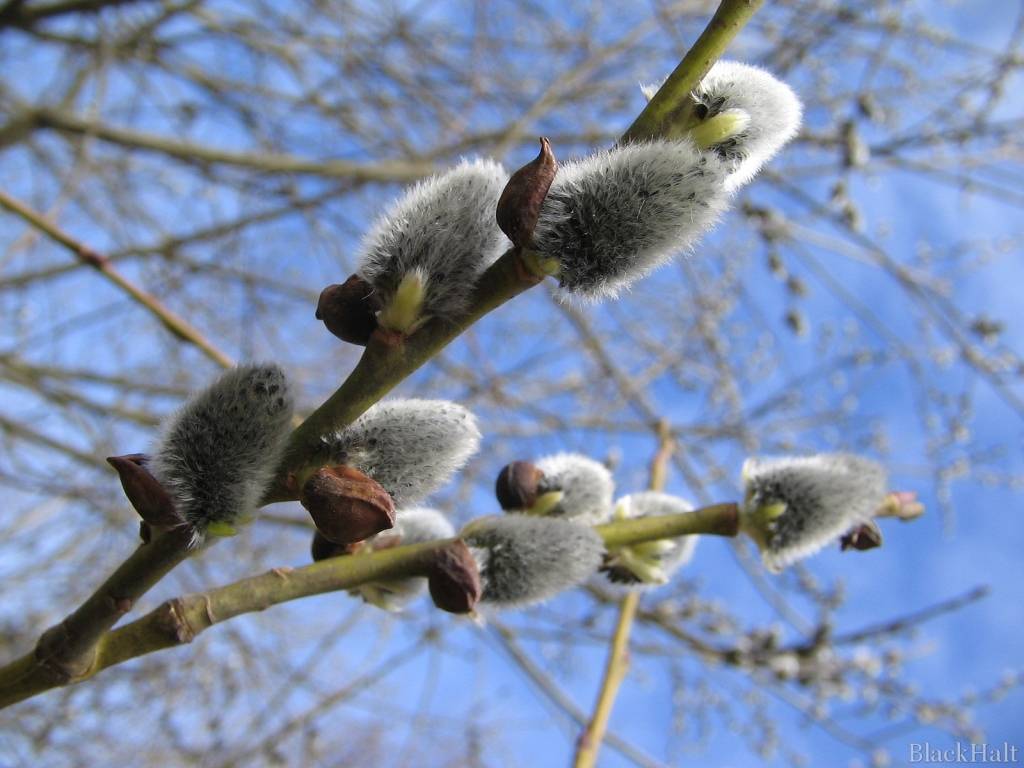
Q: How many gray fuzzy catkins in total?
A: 10